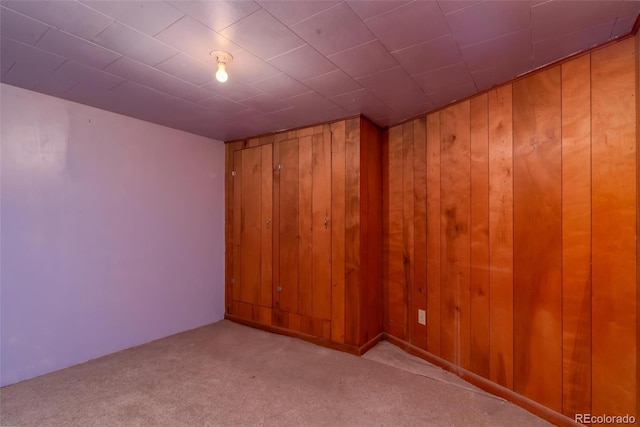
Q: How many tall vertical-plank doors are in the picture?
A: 2